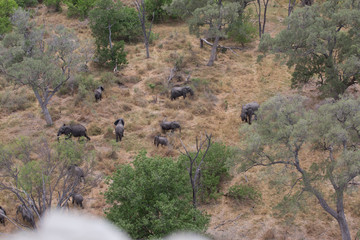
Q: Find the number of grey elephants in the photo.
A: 11